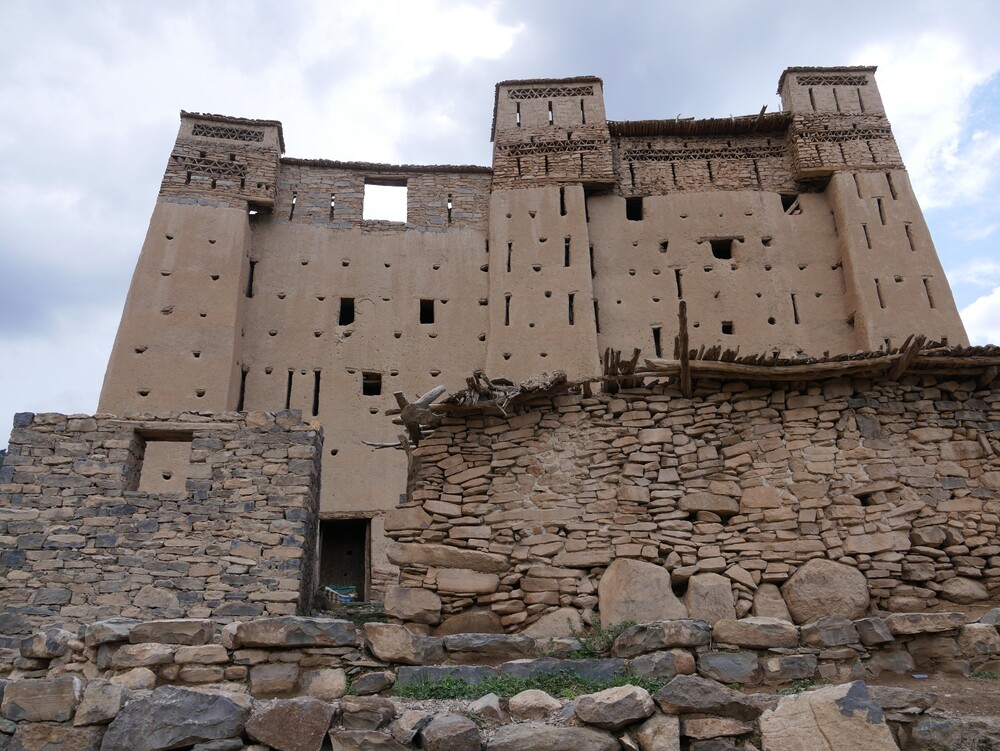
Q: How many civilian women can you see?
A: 0